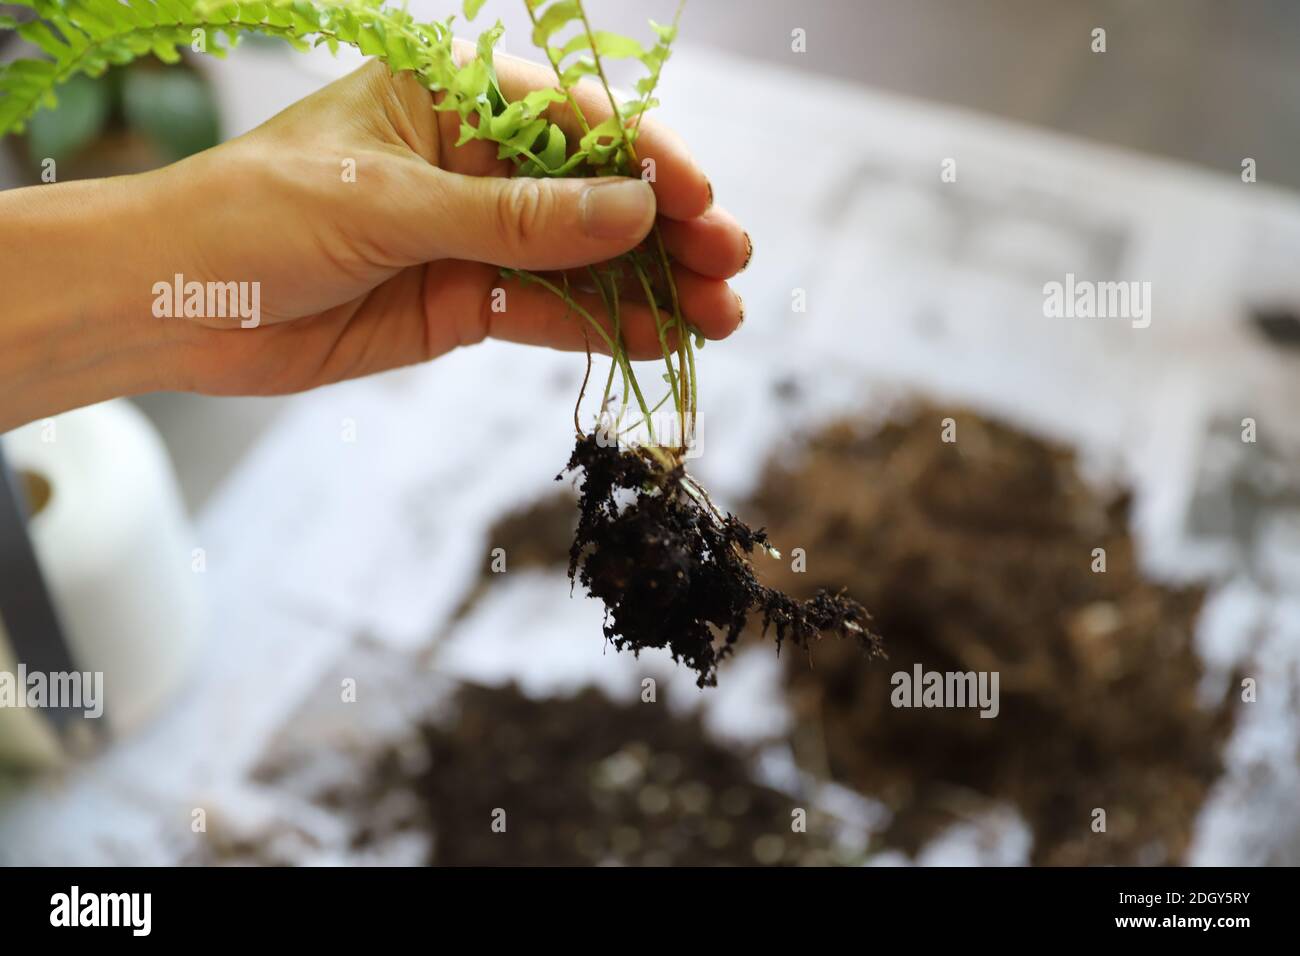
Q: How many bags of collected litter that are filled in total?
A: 0